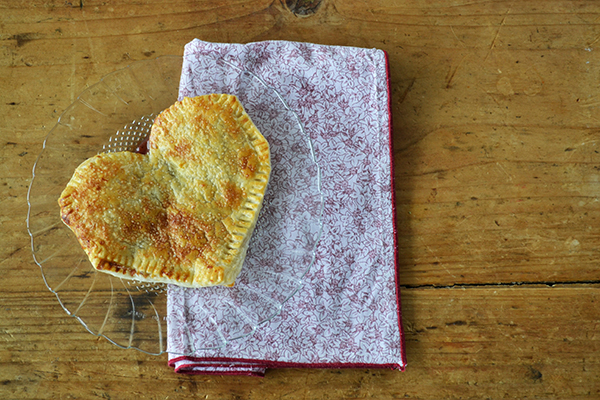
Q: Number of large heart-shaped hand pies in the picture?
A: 1